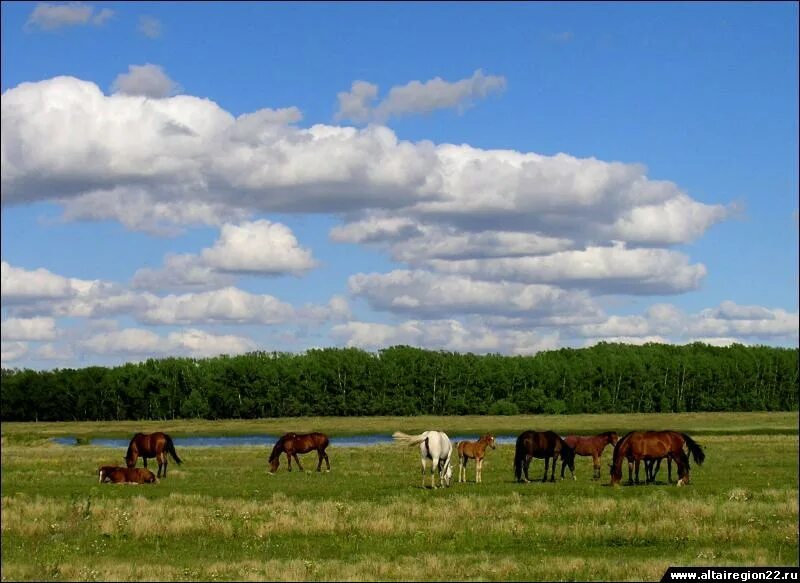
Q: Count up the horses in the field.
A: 9